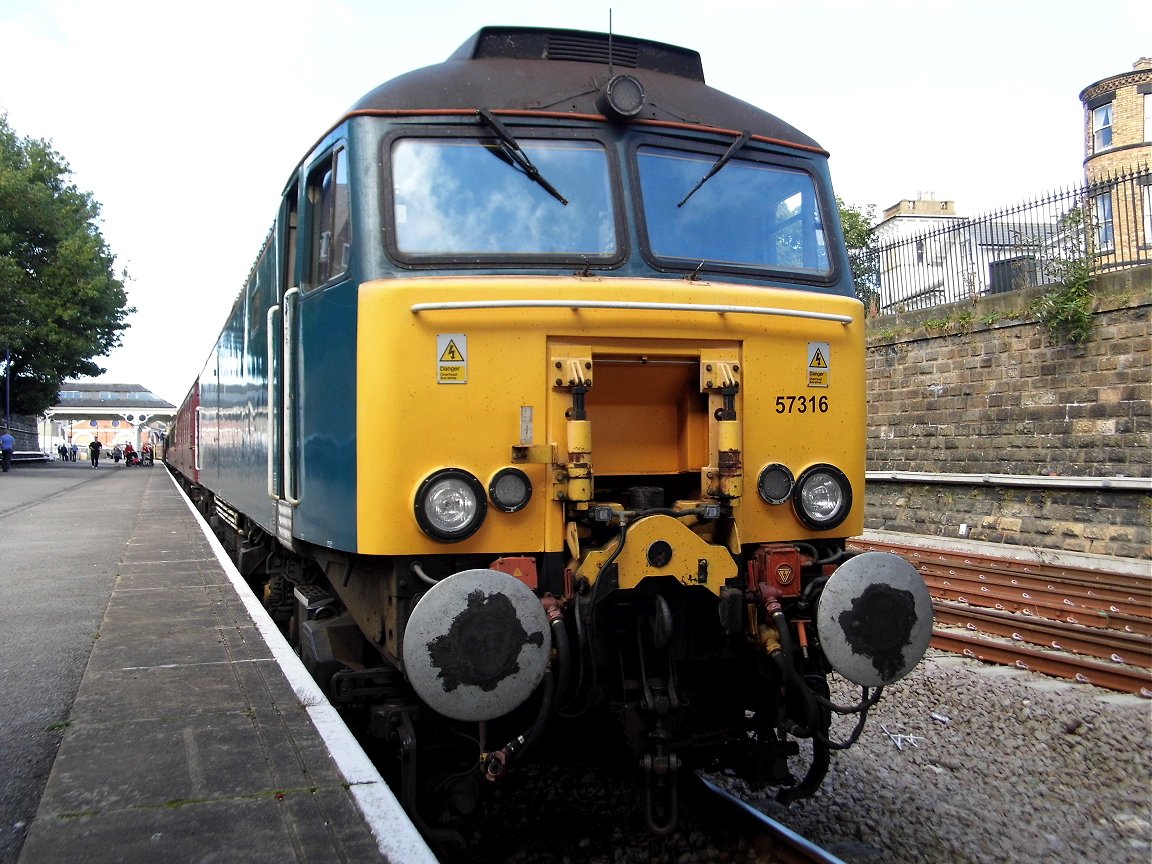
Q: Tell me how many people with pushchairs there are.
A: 2